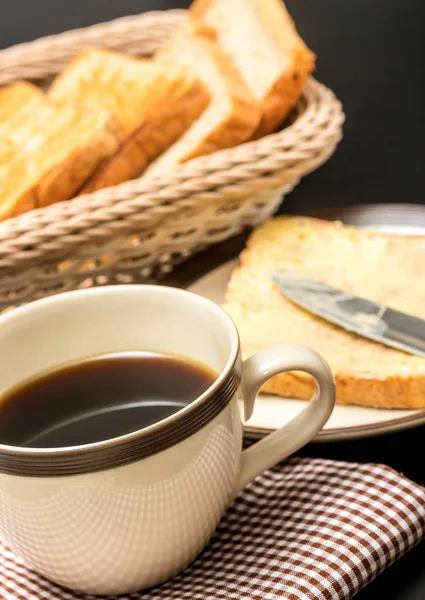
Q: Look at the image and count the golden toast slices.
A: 5